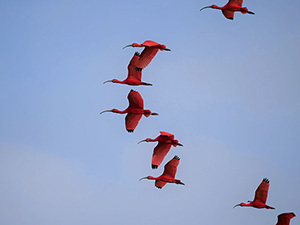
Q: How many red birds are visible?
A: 8